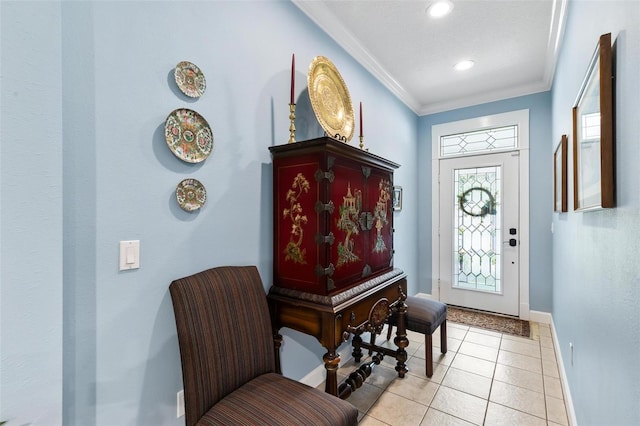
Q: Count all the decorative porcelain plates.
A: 3